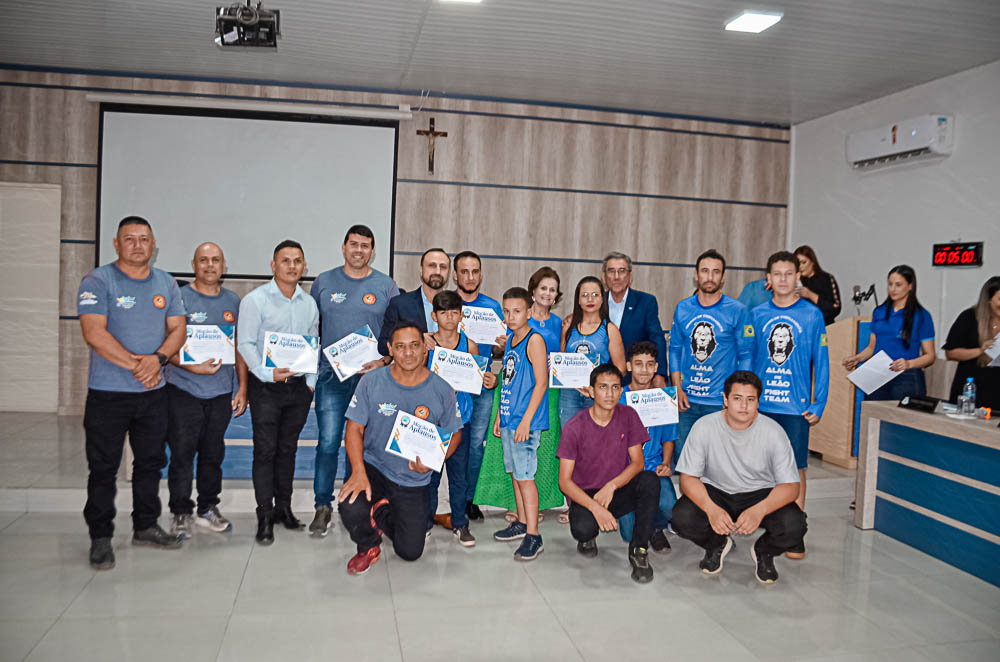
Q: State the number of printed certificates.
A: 8